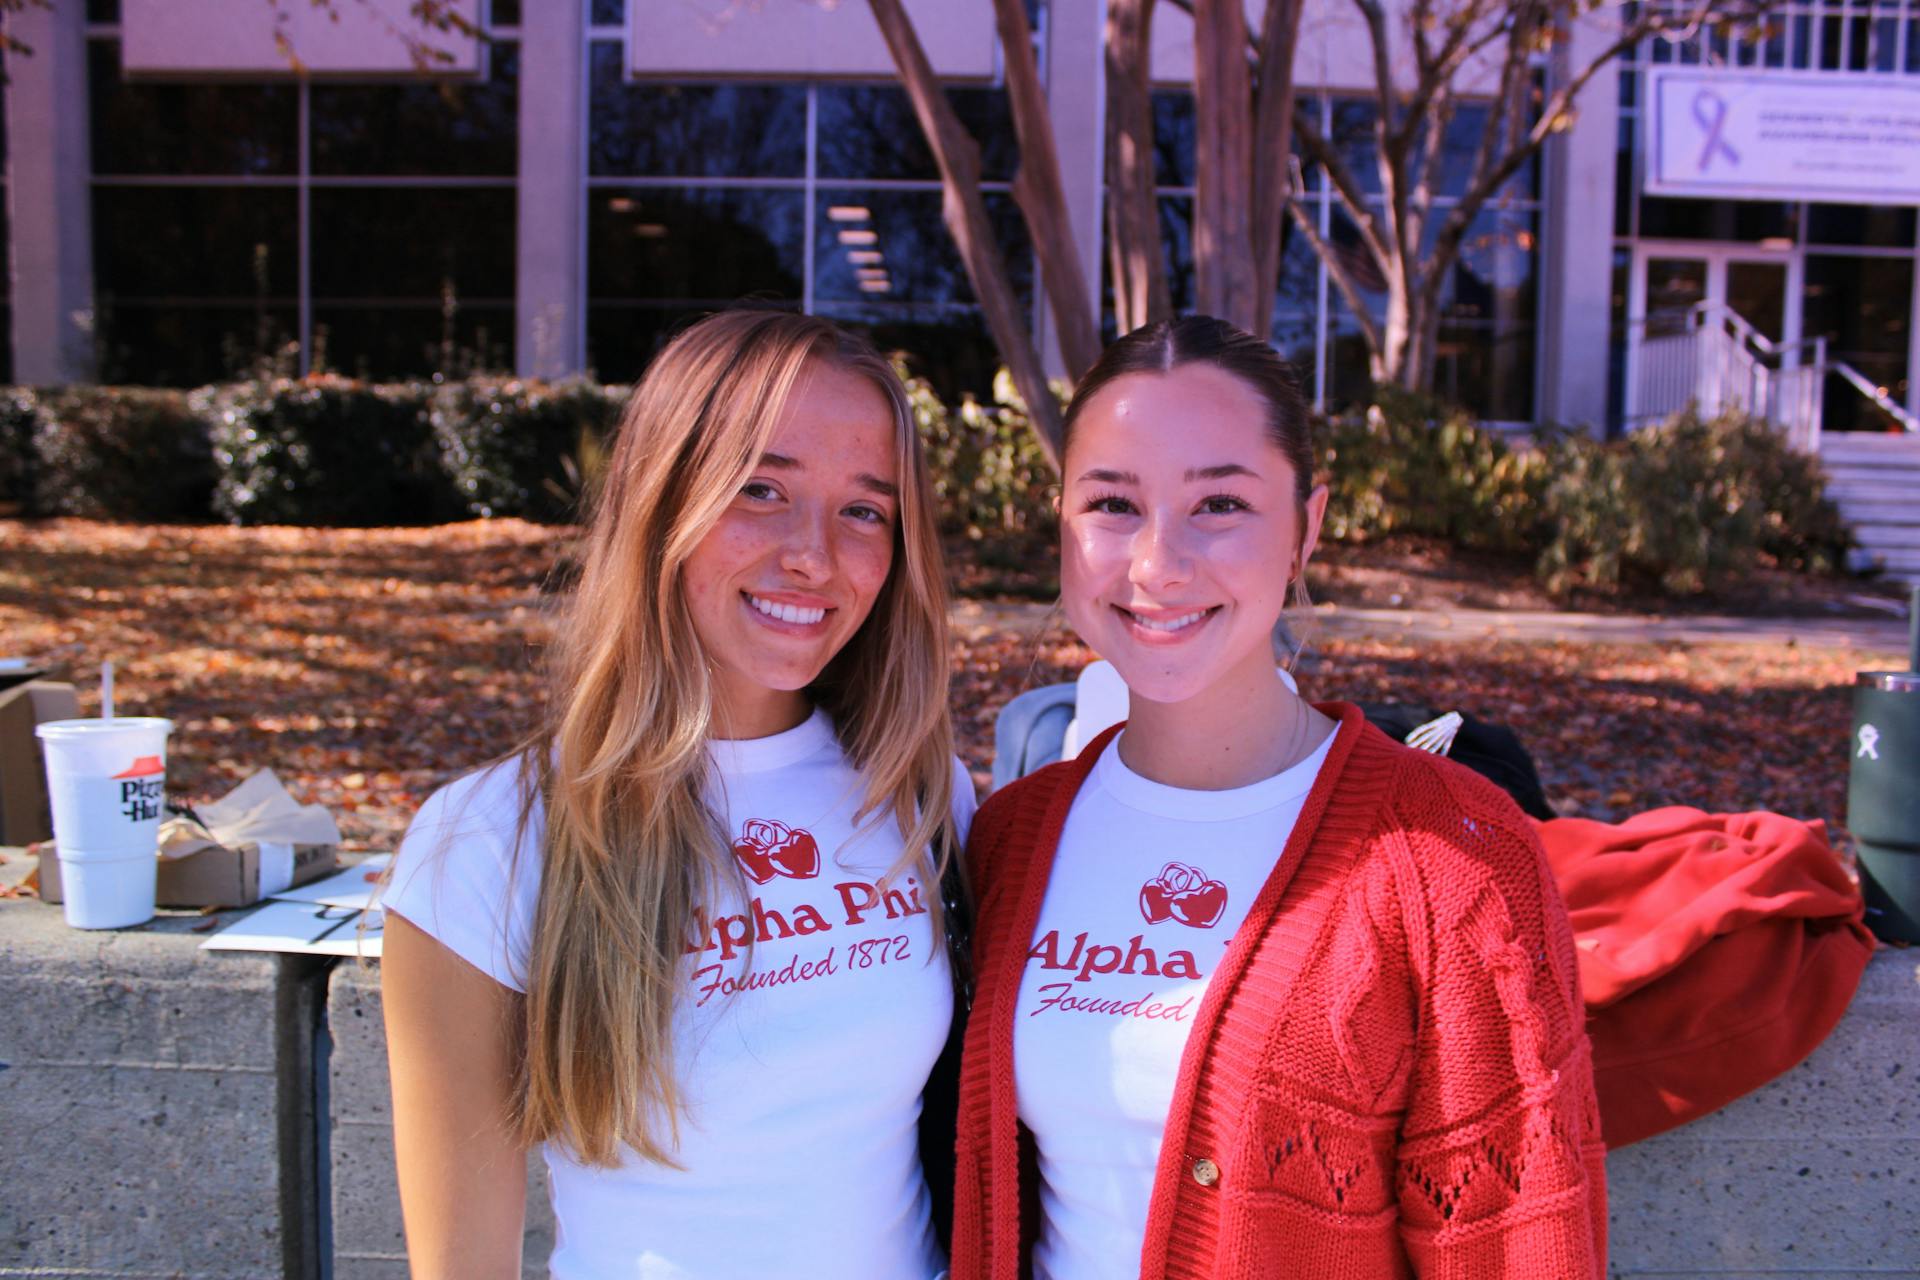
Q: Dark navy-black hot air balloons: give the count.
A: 0